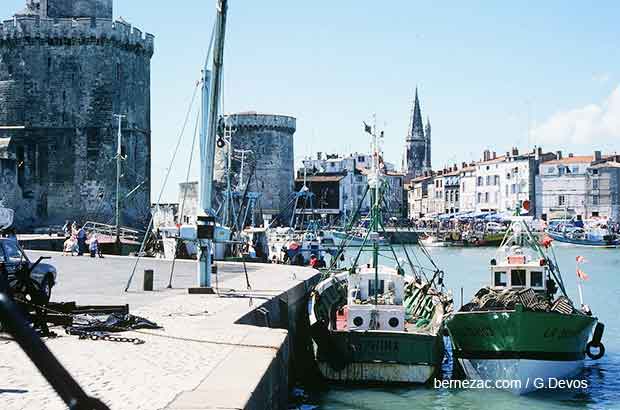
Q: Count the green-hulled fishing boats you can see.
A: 2